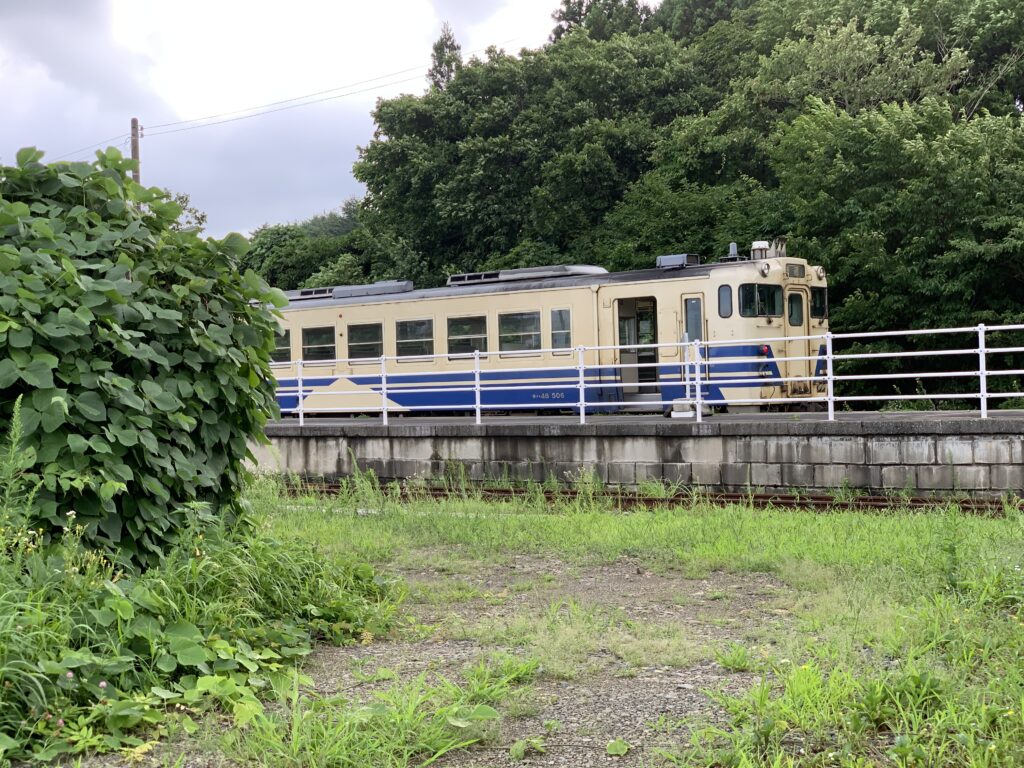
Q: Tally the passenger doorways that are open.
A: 1